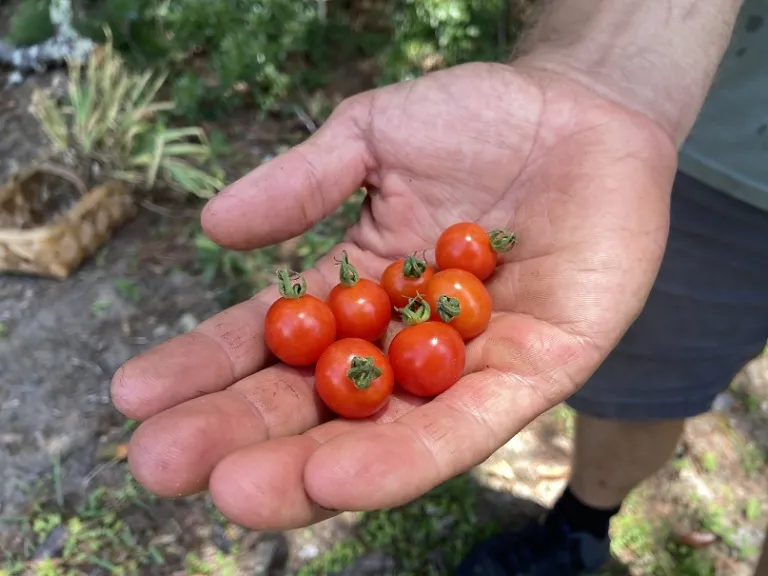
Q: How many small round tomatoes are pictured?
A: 7